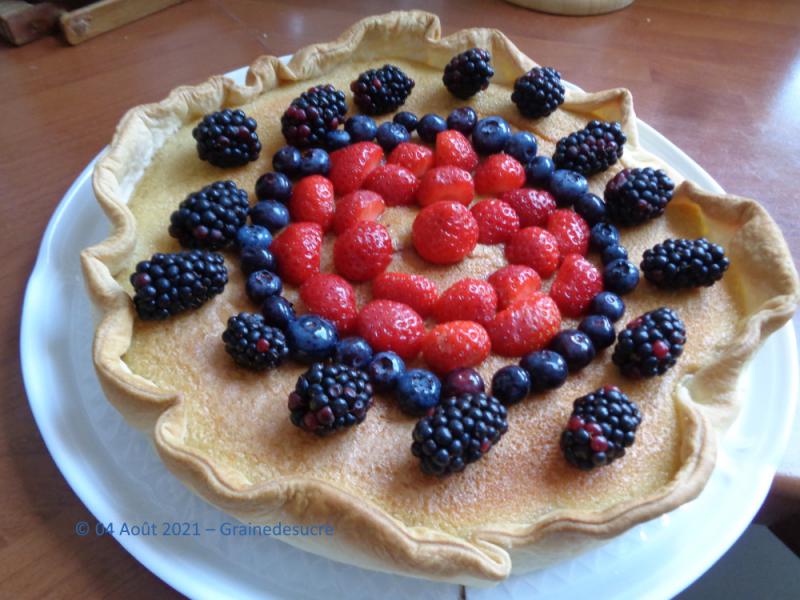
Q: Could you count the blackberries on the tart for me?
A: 15